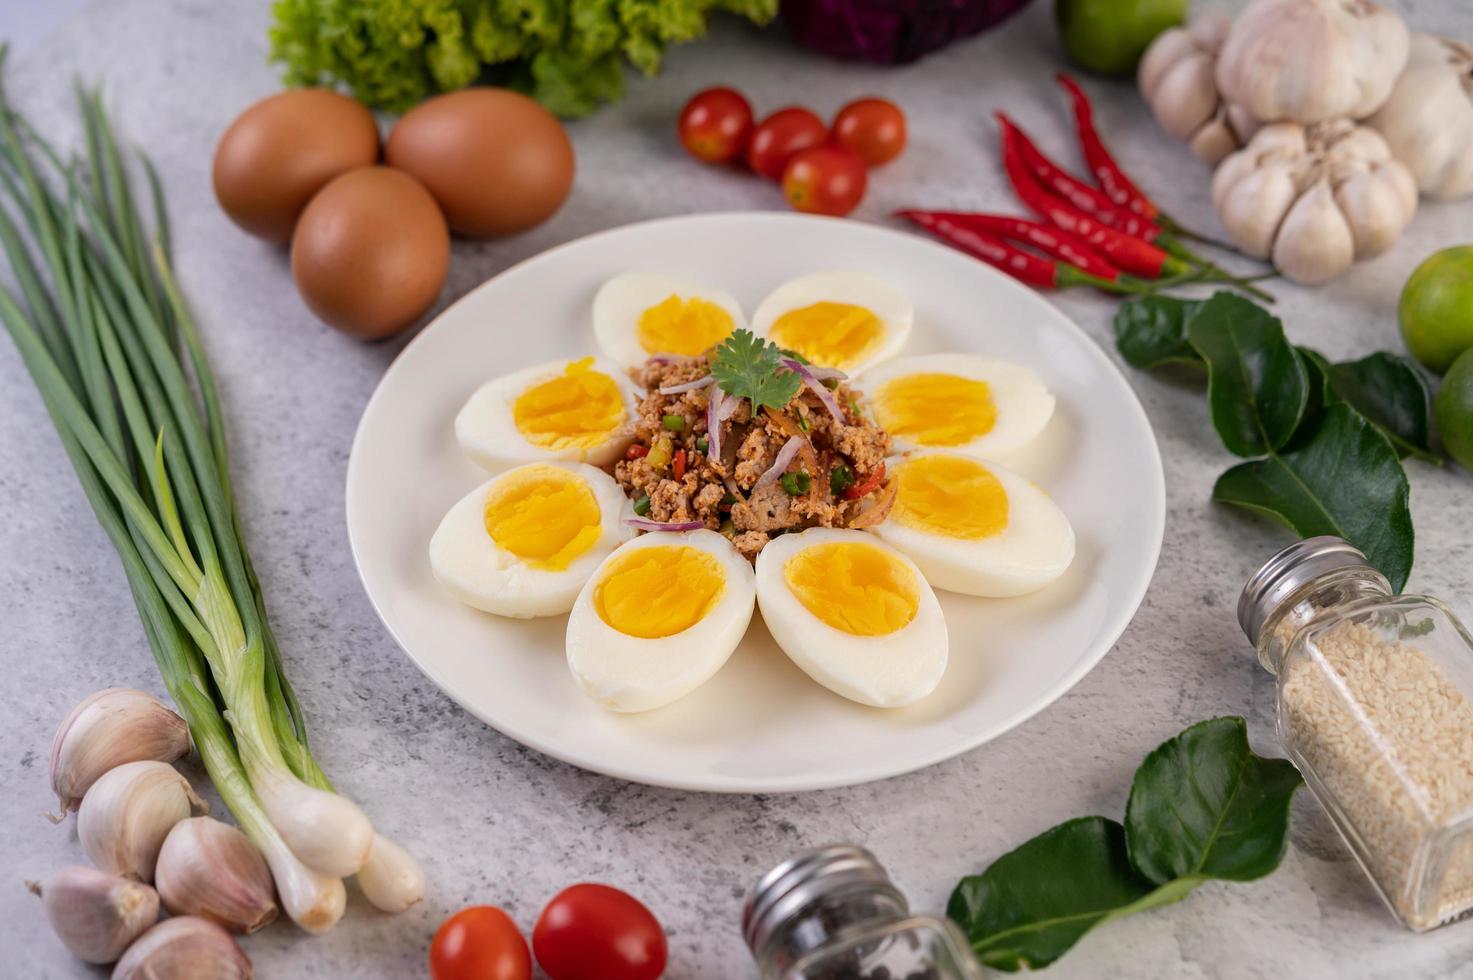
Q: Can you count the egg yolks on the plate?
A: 8